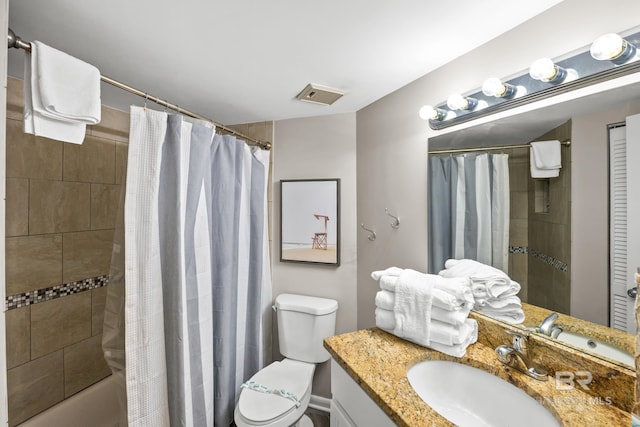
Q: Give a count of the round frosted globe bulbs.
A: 5